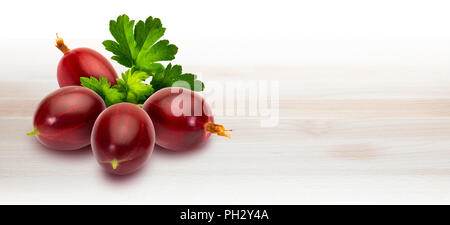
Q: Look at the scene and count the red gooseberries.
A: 4